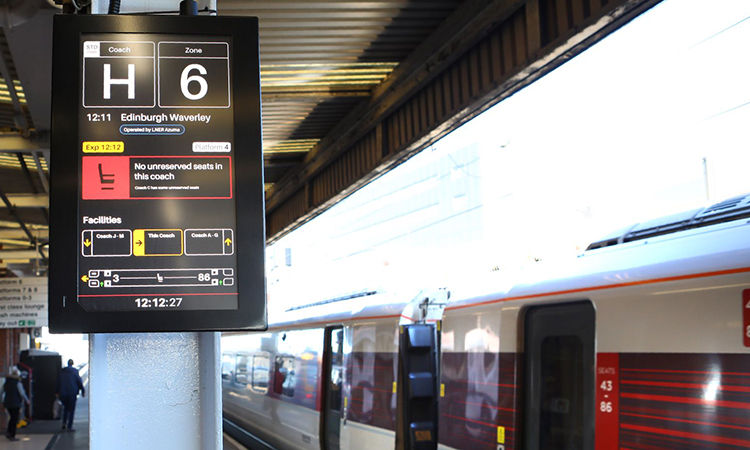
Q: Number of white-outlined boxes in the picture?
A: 4